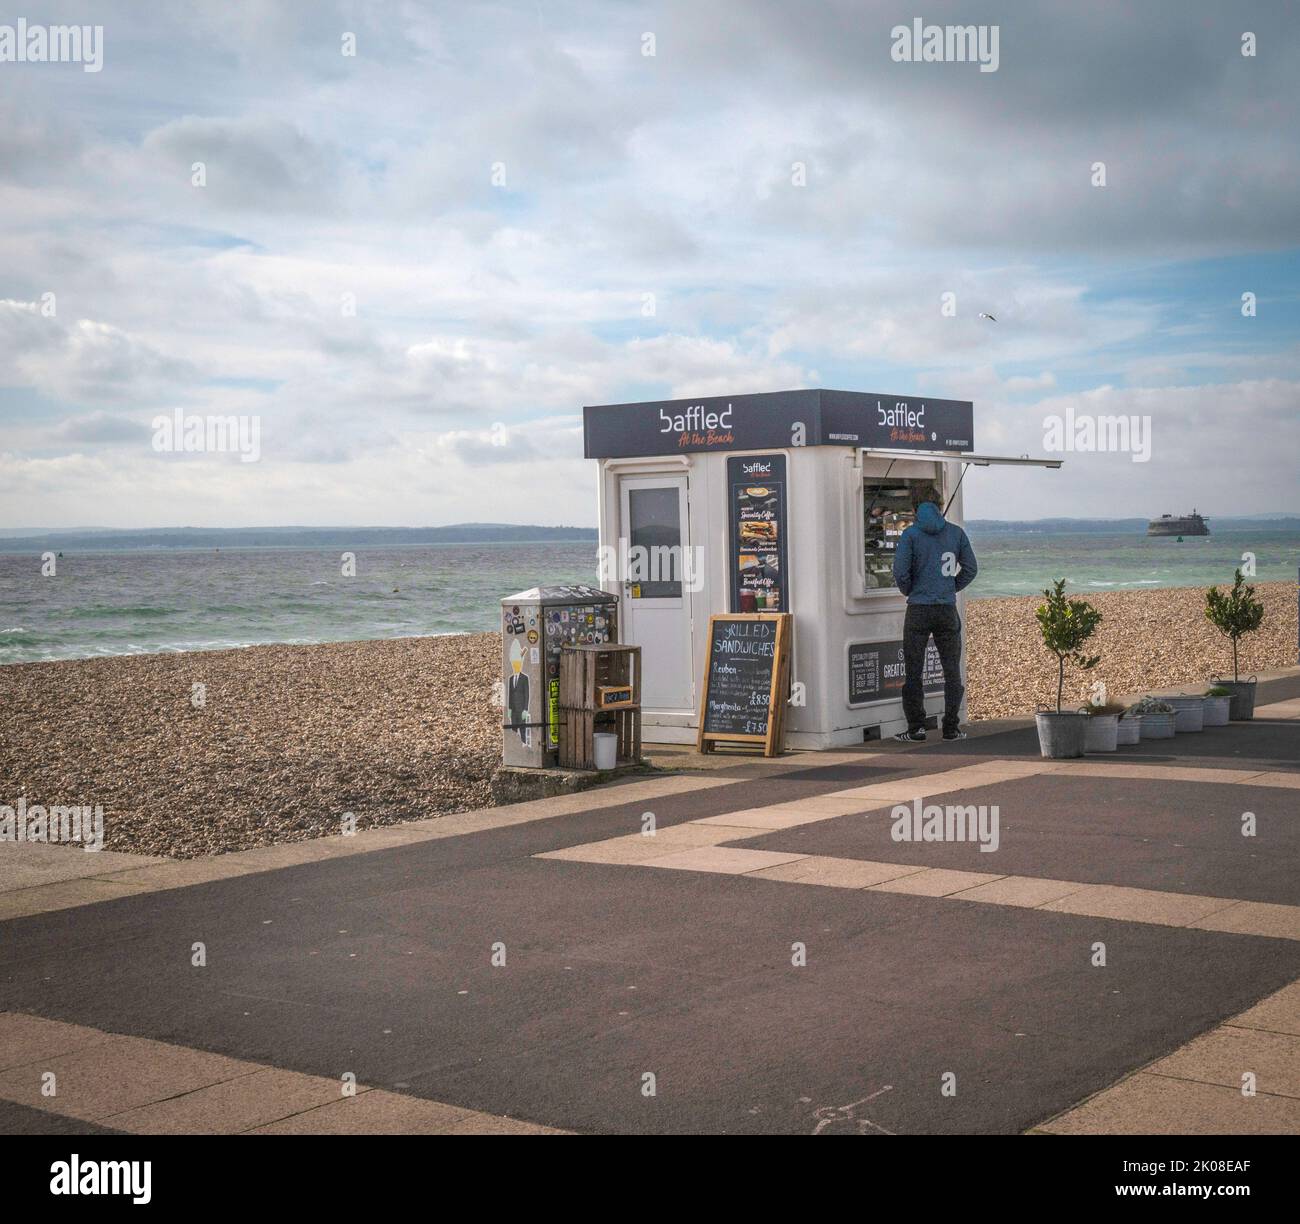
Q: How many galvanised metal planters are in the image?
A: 7